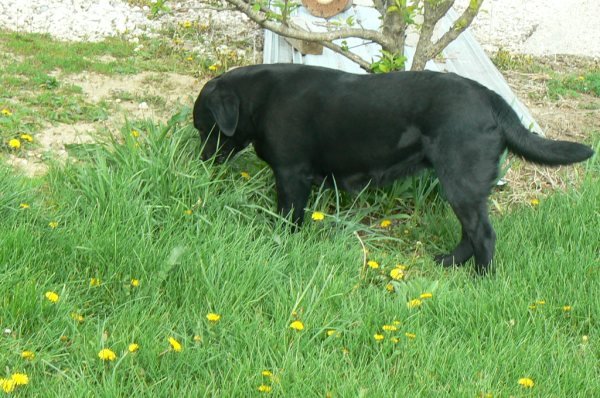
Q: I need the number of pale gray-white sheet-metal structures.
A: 1